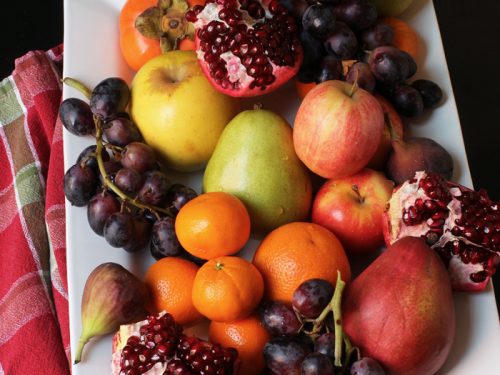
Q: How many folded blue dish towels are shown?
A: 0